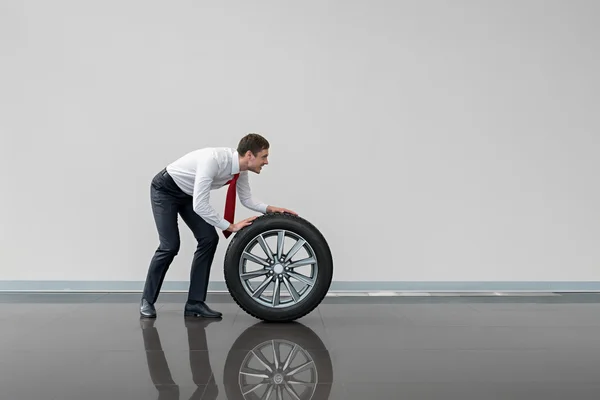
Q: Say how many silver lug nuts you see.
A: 5